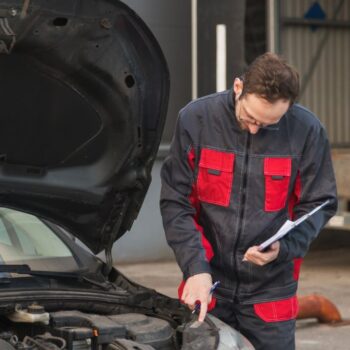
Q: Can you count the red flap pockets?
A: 2